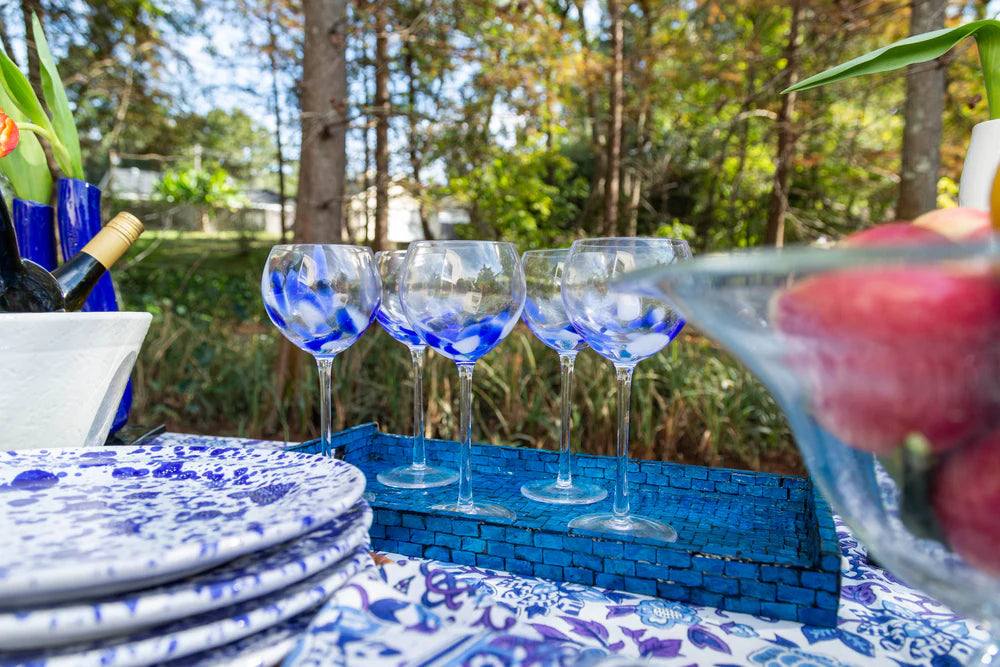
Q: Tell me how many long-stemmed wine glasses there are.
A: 5